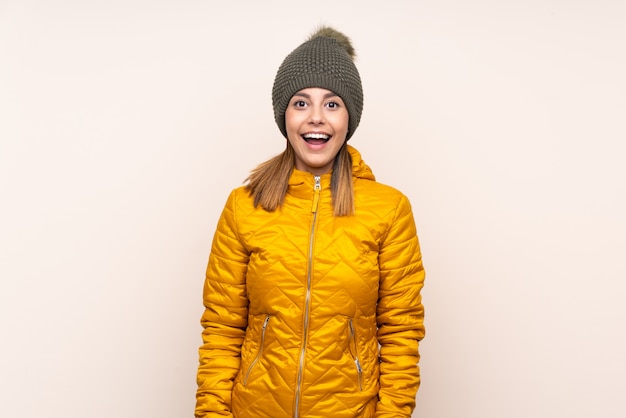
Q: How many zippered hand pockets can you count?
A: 2